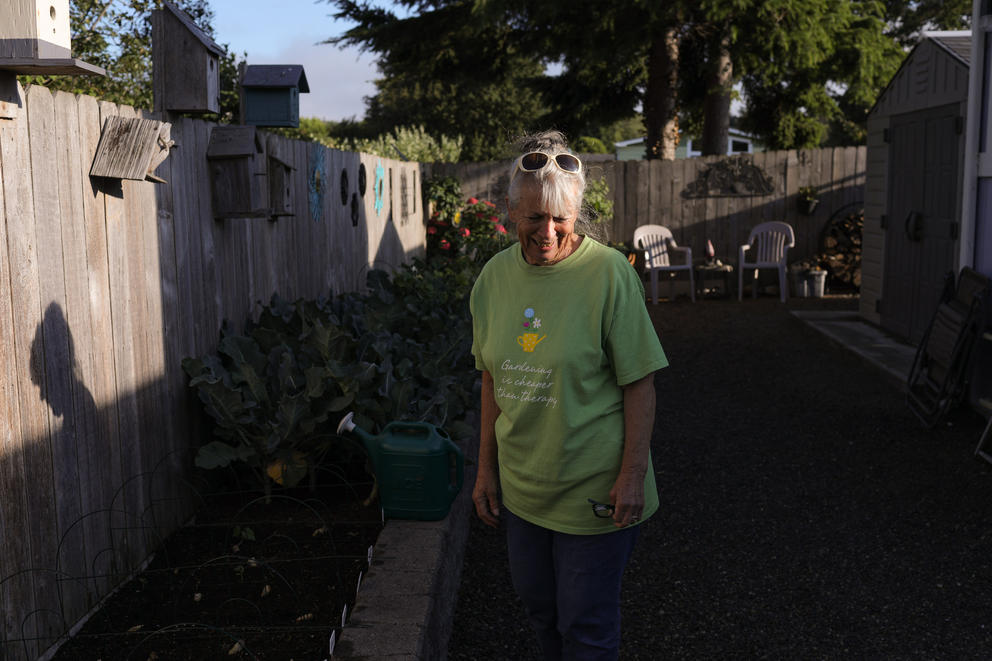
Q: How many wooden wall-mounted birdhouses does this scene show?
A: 6